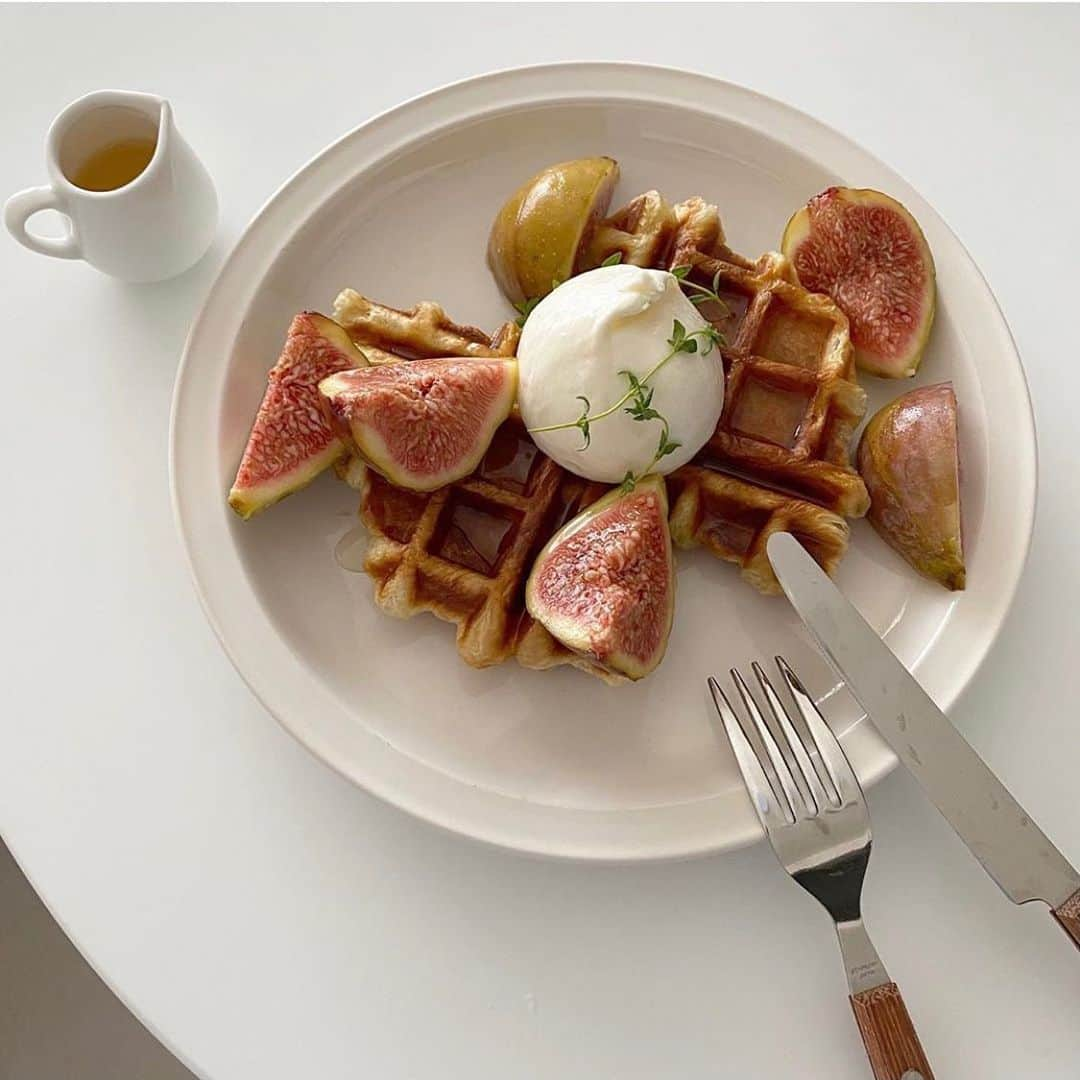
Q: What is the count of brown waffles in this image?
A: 2